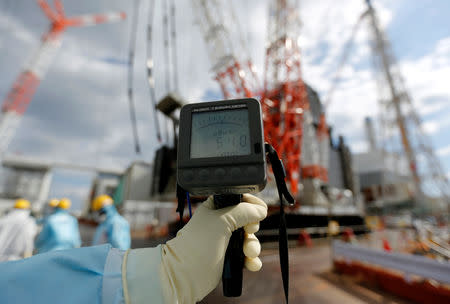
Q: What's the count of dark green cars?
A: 0